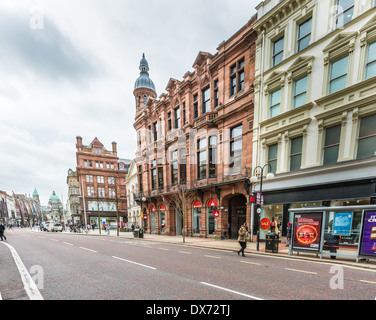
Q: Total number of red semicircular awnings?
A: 4